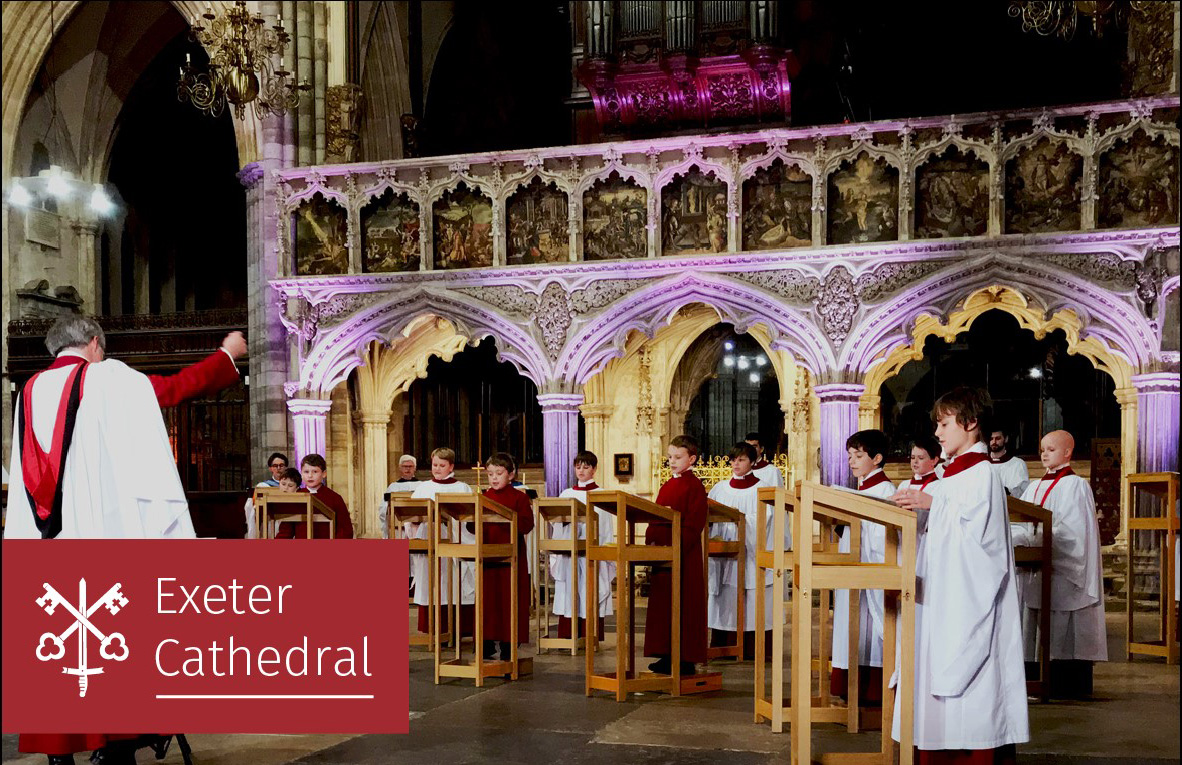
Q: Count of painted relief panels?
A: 11